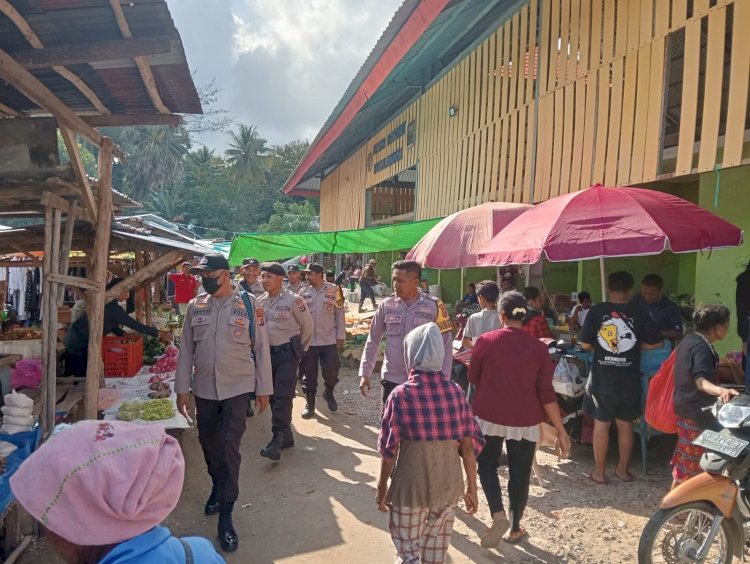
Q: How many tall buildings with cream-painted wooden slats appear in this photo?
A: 1